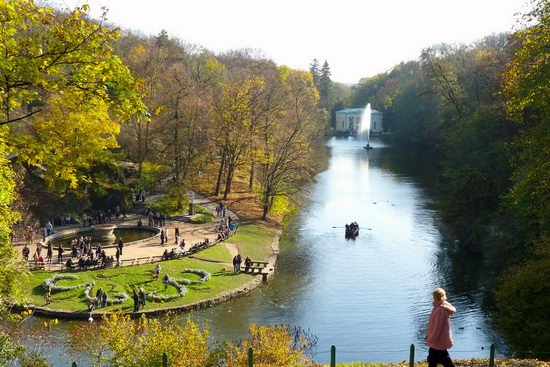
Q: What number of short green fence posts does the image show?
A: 6